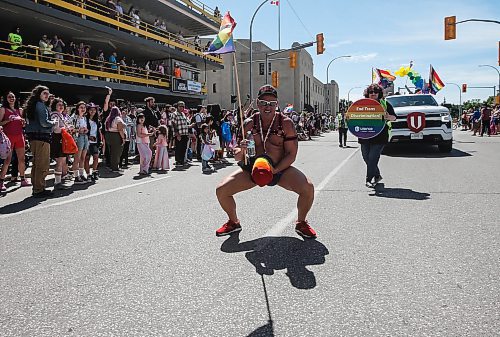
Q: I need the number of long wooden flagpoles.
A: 1